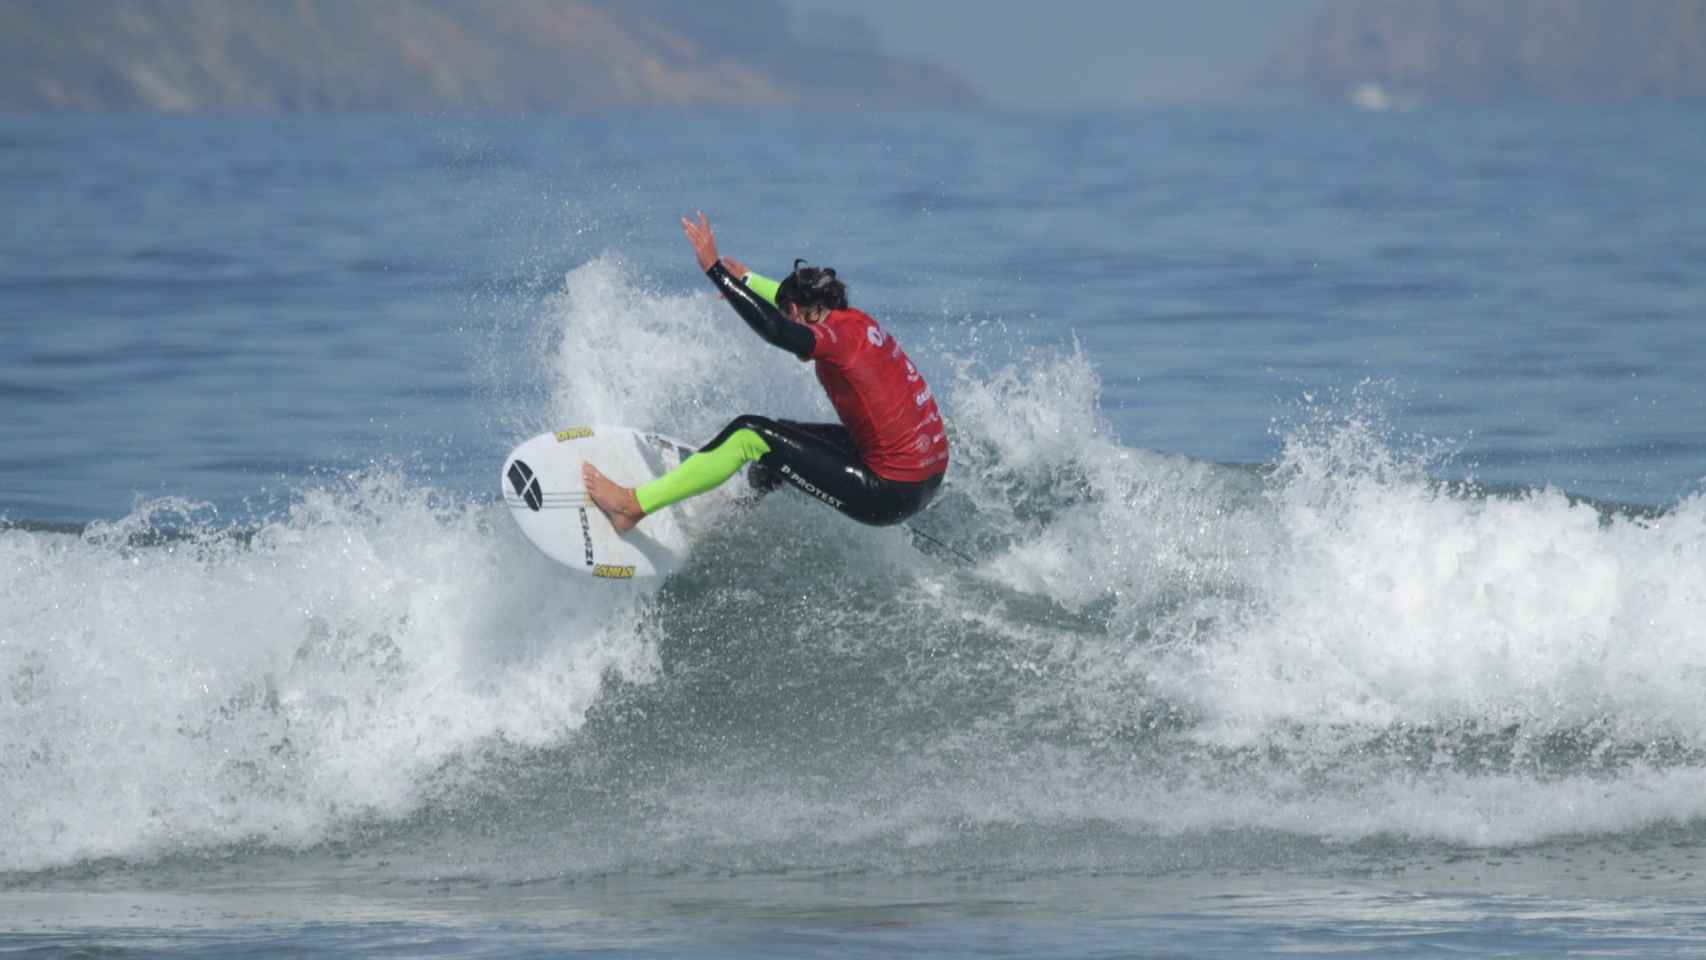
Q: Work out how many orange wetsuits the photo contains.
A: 0